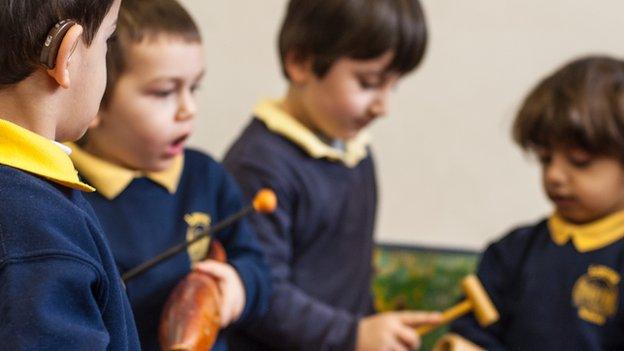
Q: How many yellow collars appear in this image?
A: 4